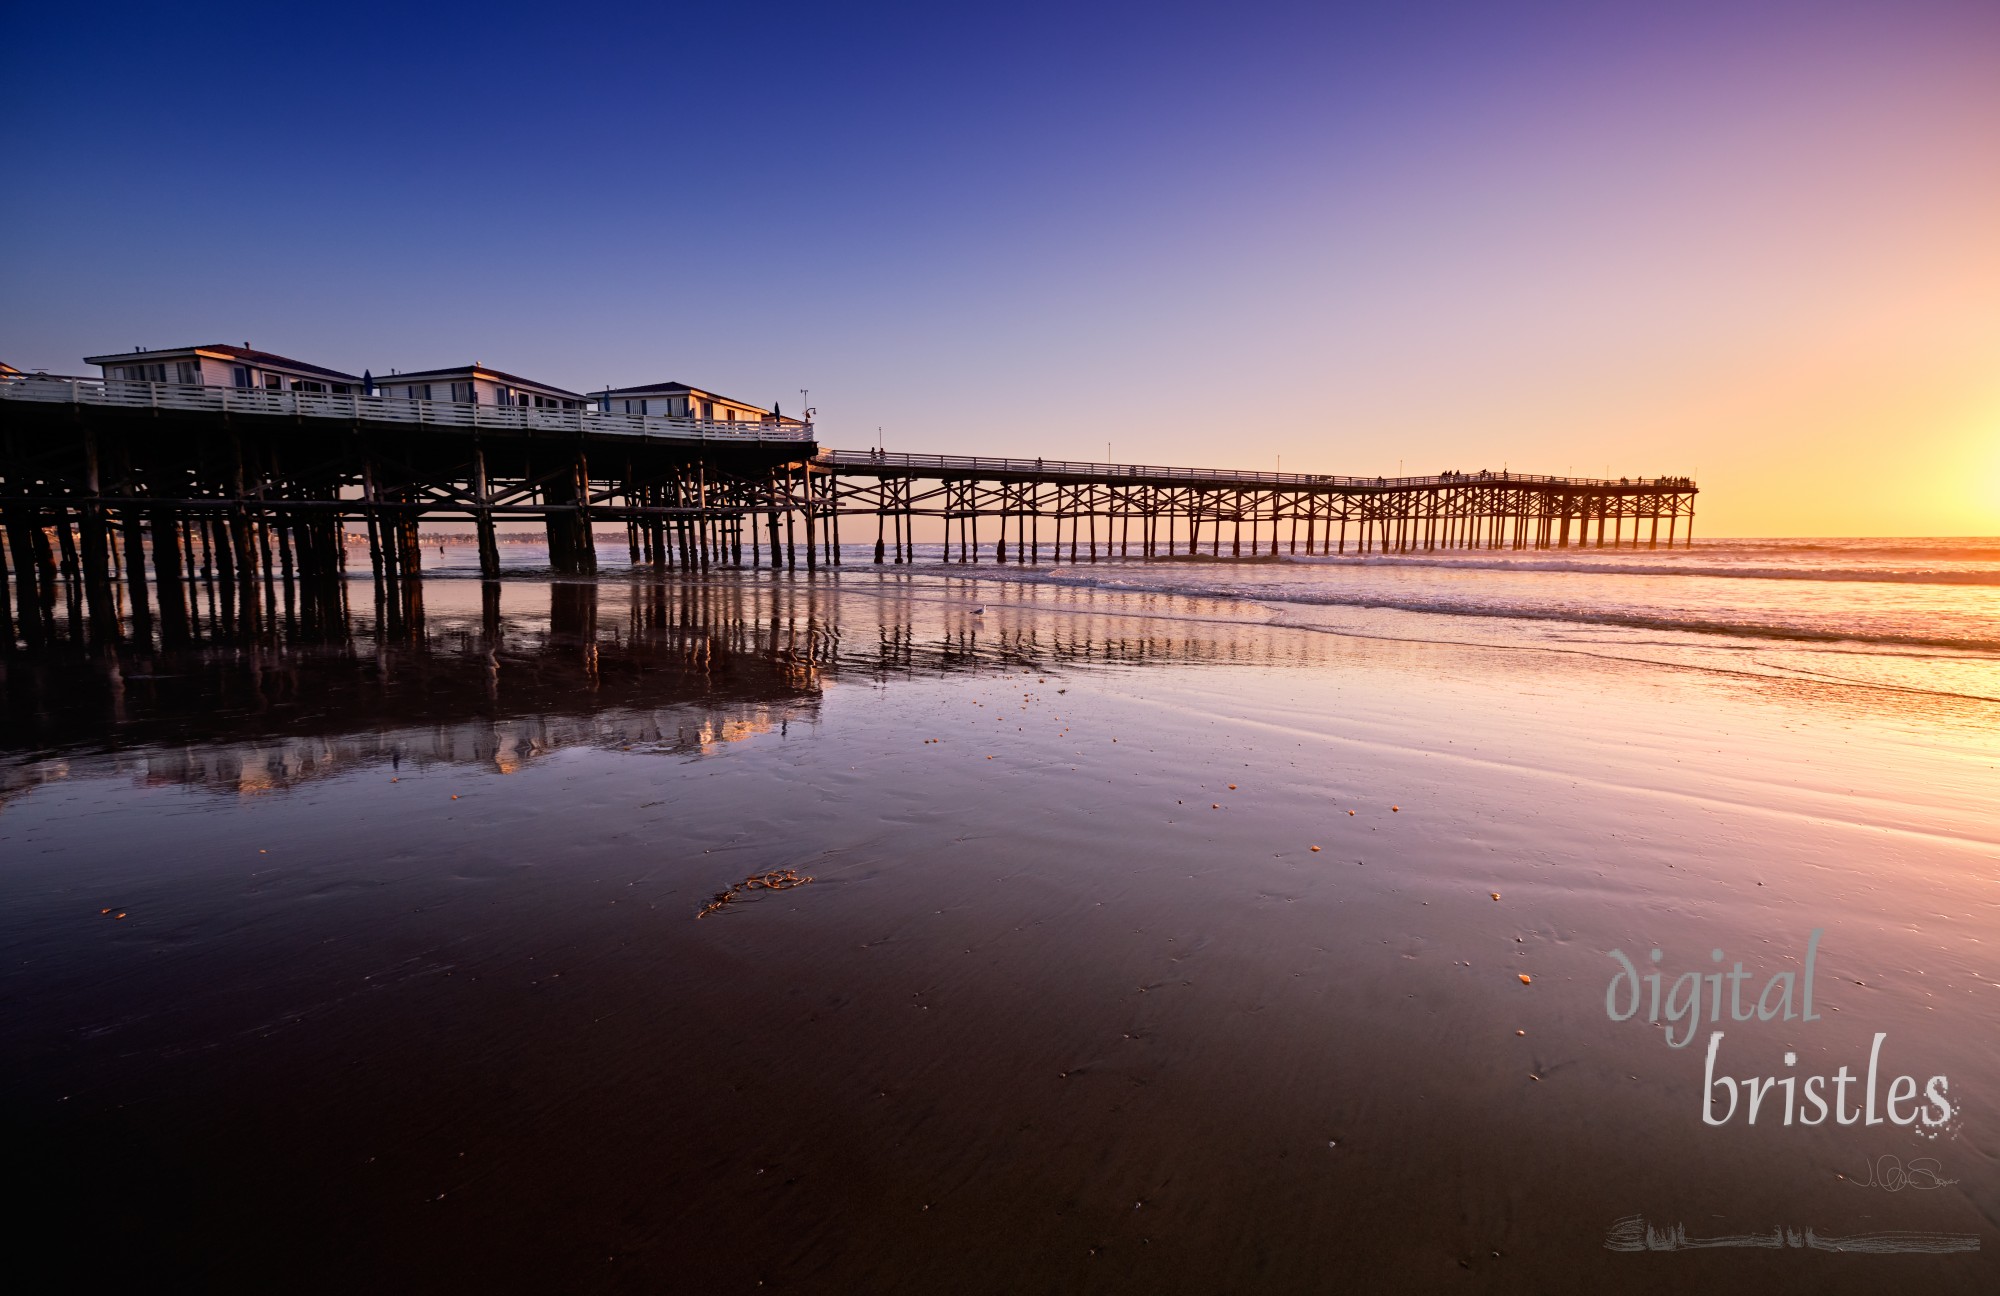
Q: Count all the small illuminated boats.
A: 0